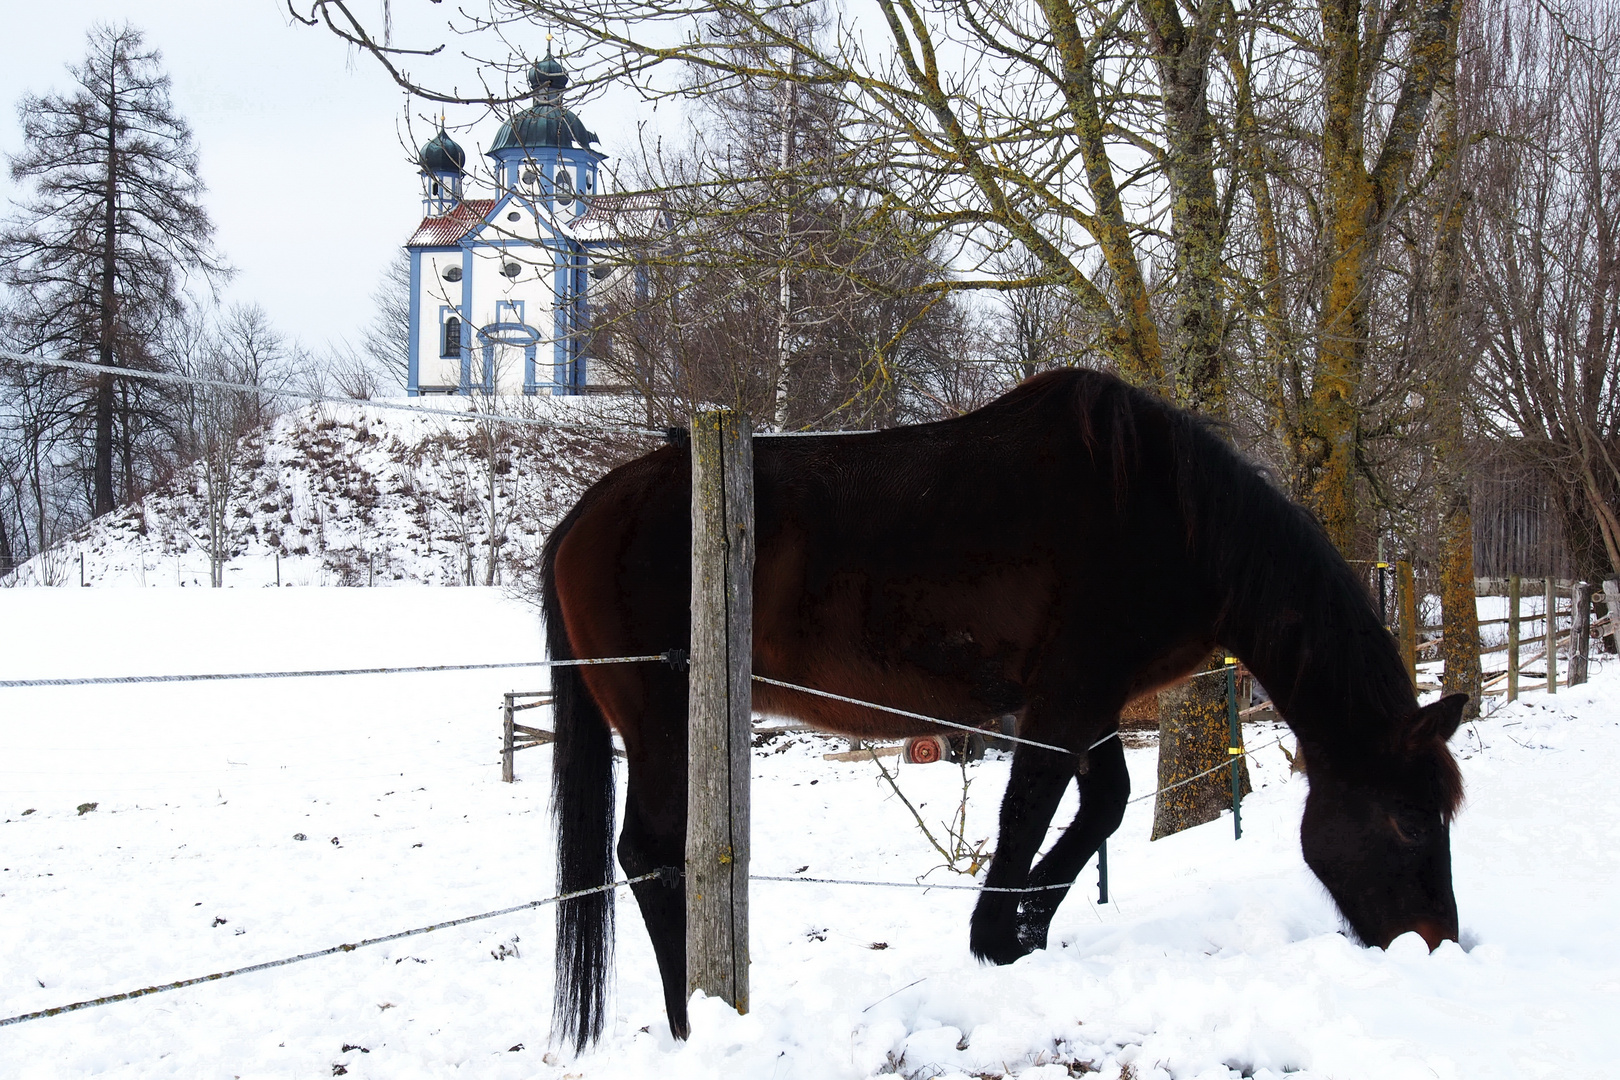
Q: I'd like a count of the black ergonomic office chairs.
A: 0